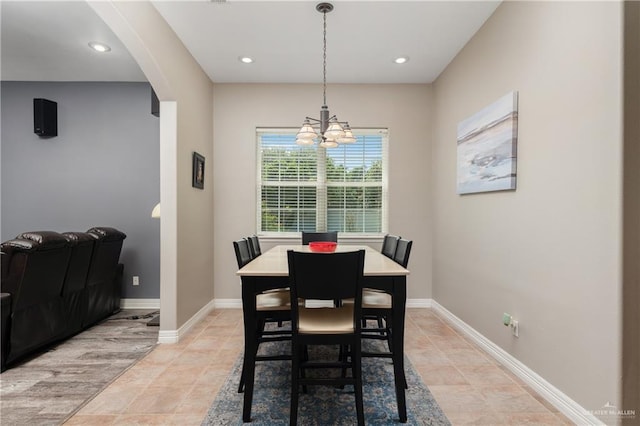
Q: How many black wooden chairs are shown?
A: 6